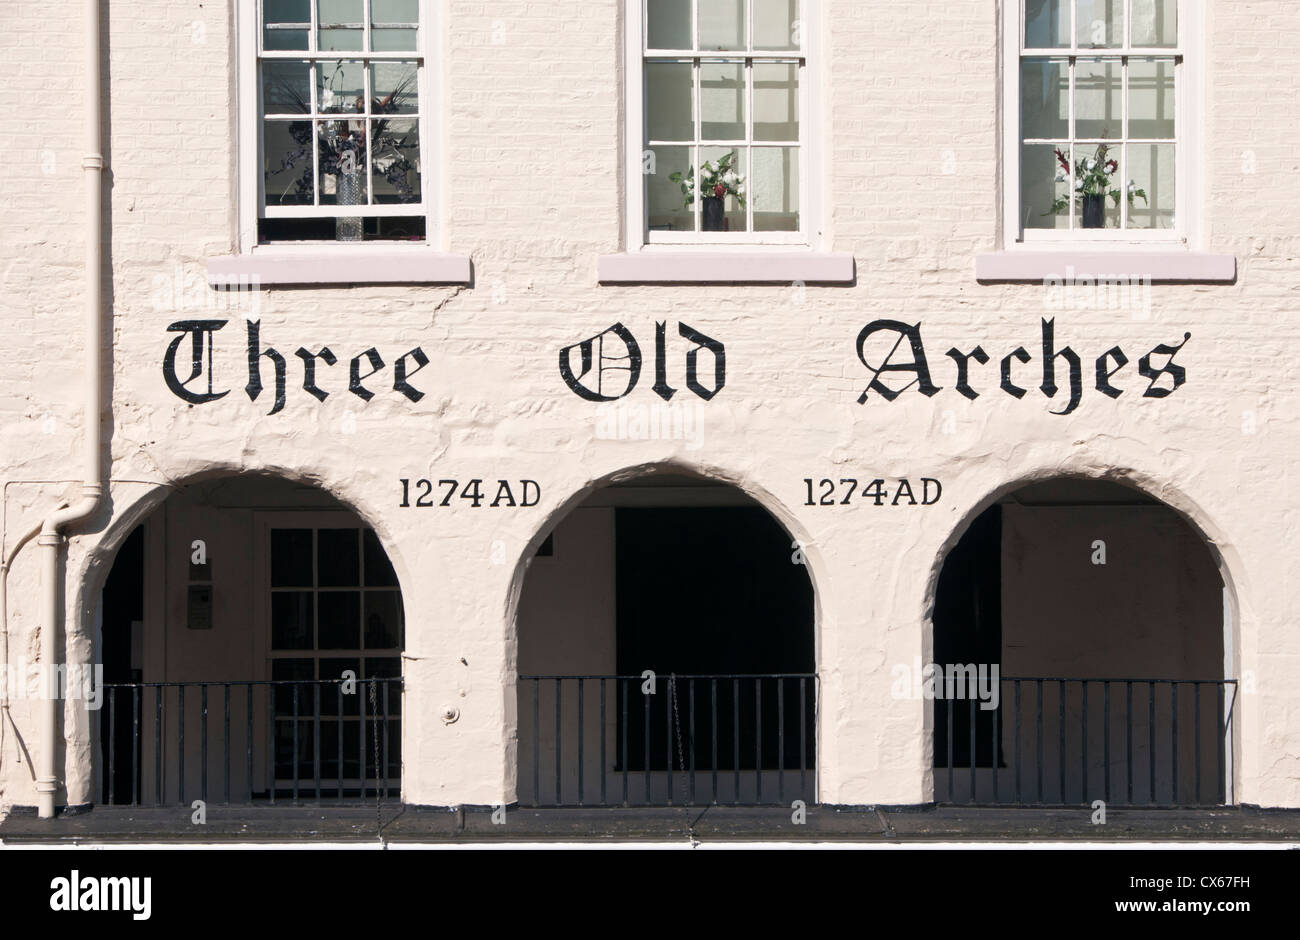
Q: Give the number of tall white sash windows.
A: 3